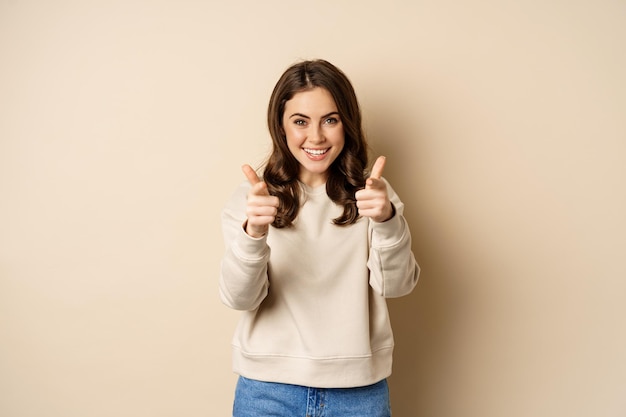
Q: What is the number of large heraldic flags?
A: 0